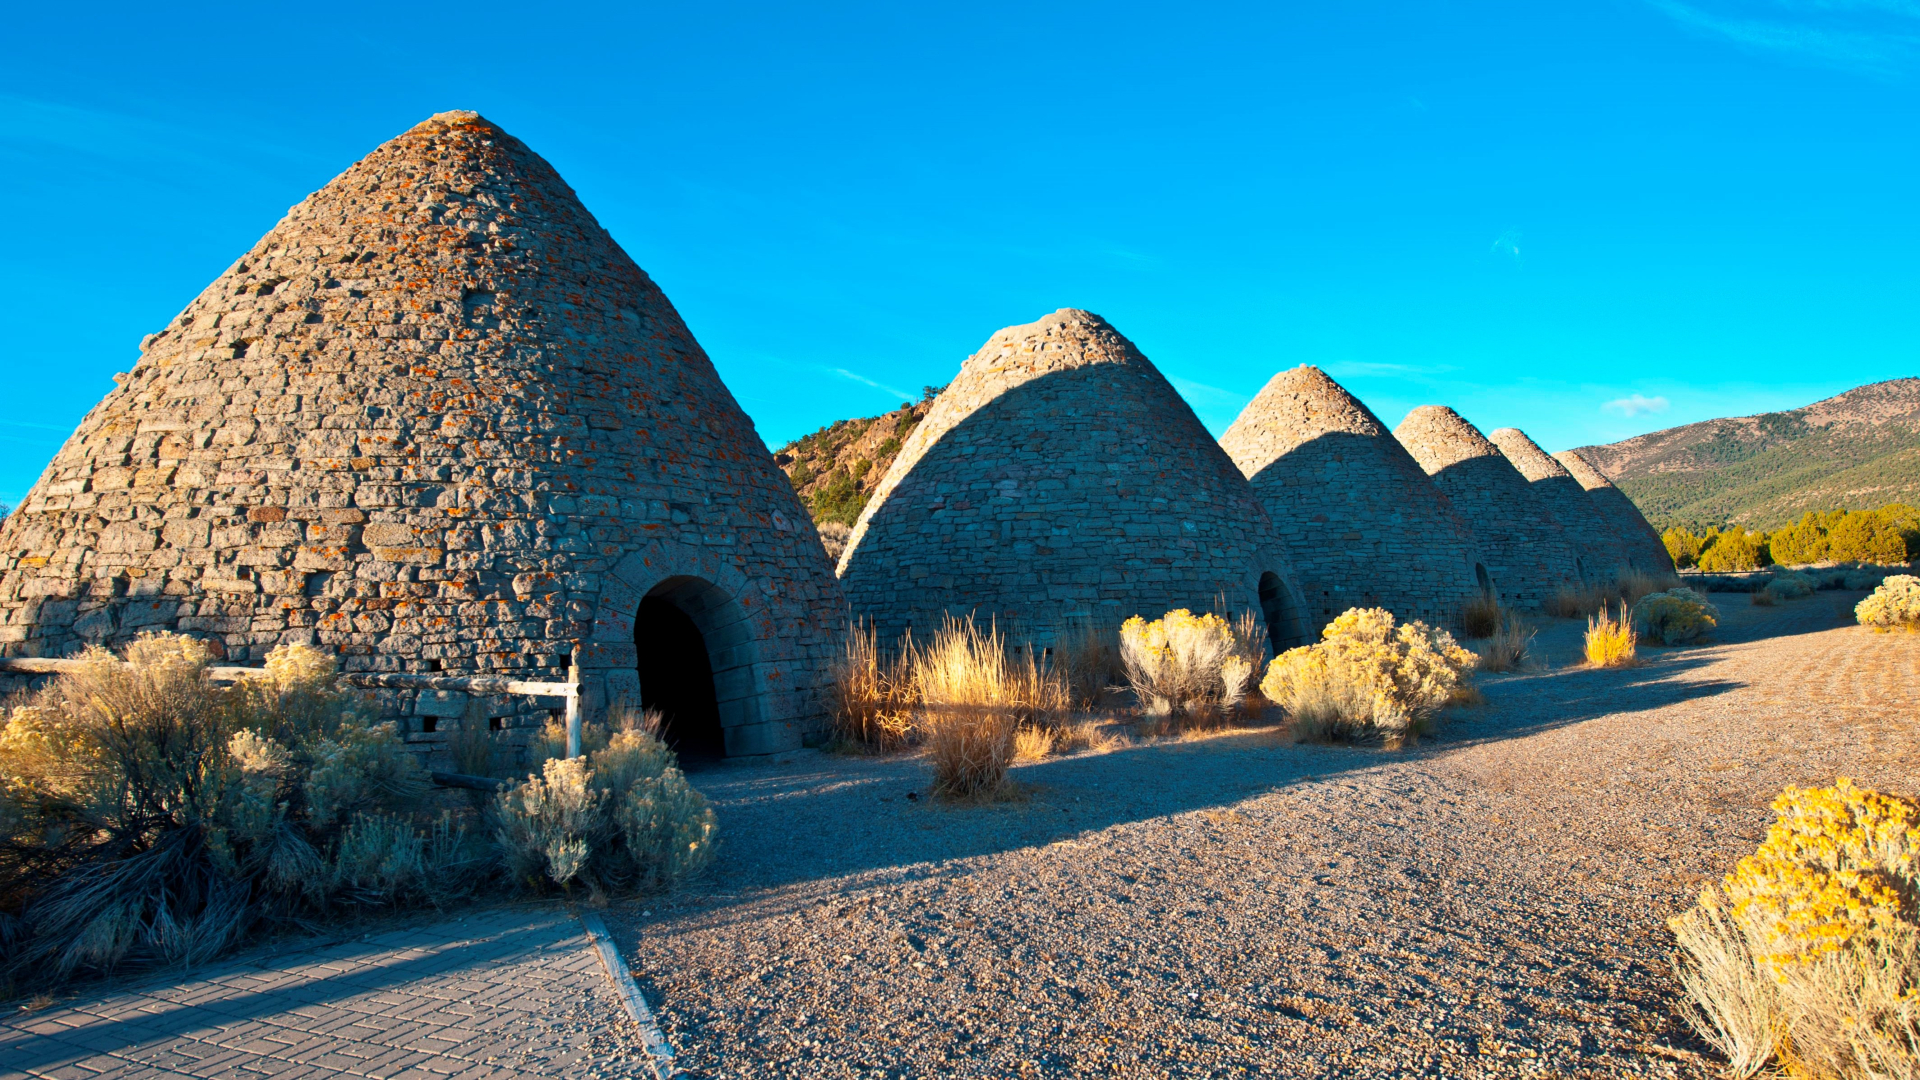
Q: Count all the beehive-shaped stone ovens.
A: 6